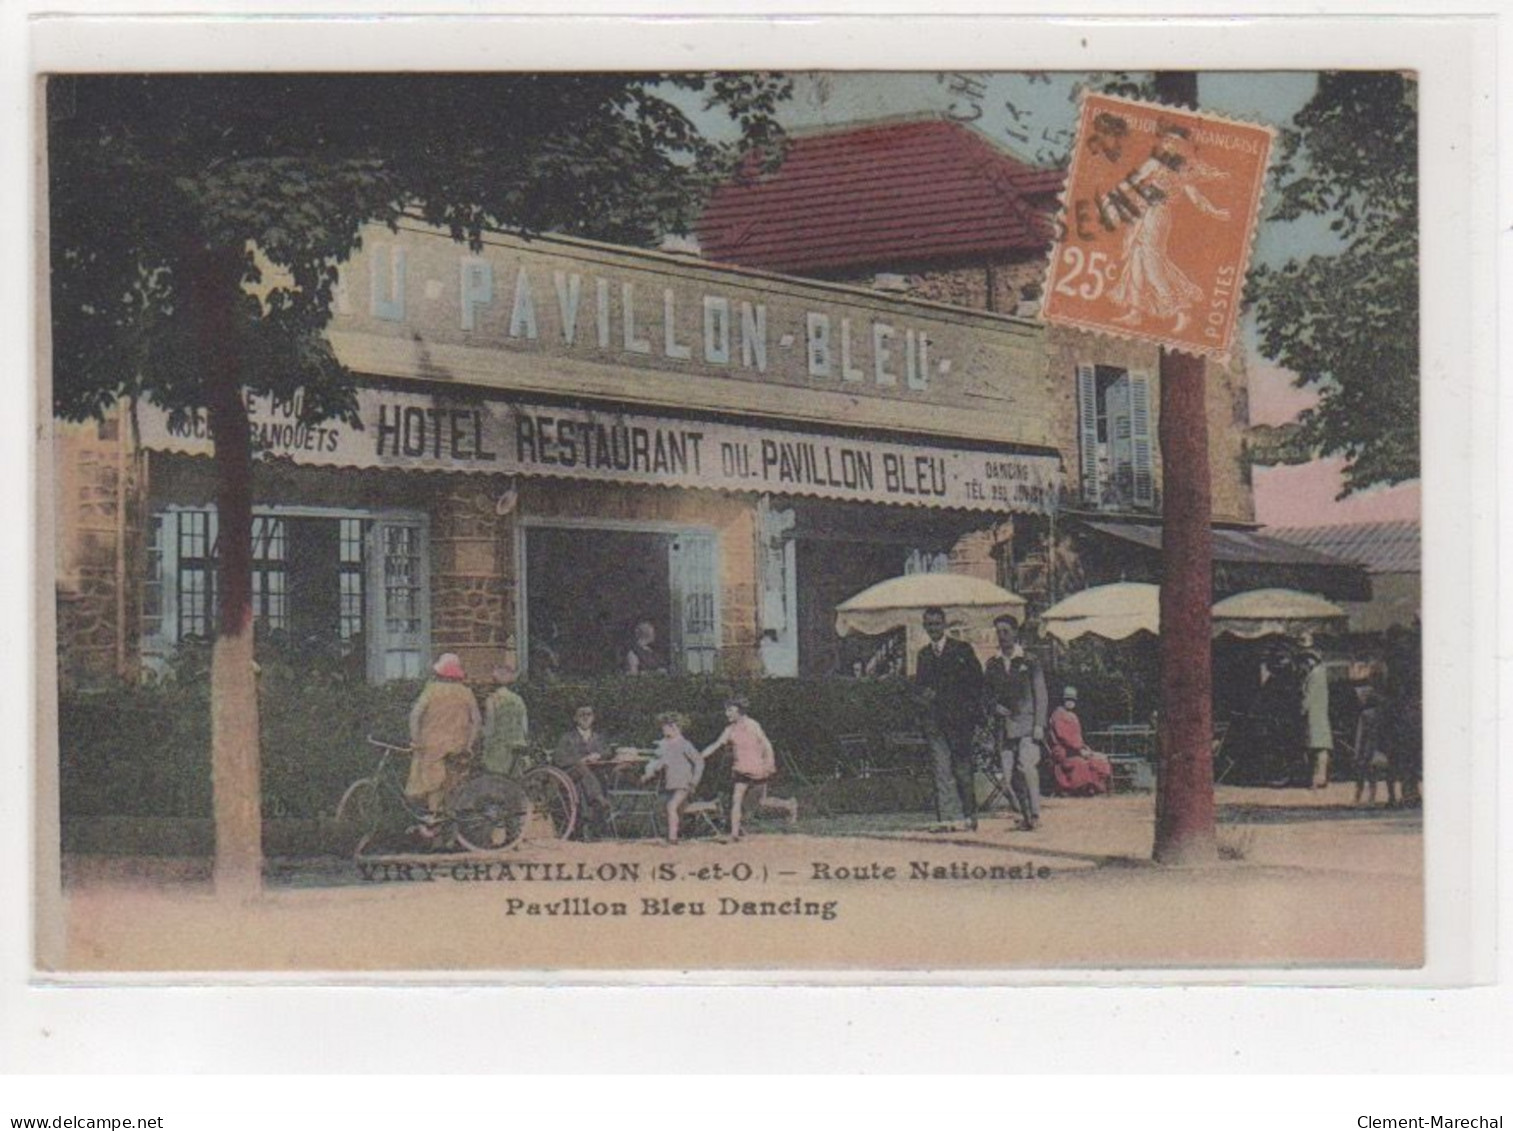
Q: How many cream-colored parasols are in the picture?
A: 3